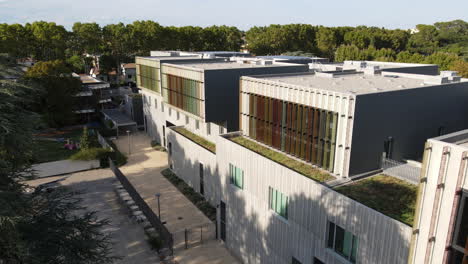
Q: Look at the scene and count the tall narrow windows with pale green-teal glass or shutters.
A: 3